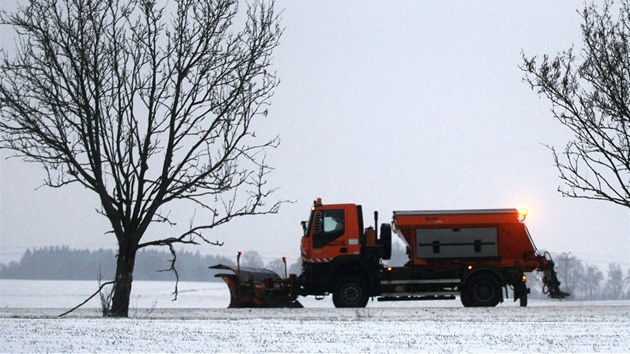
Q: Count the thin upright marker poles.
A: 2